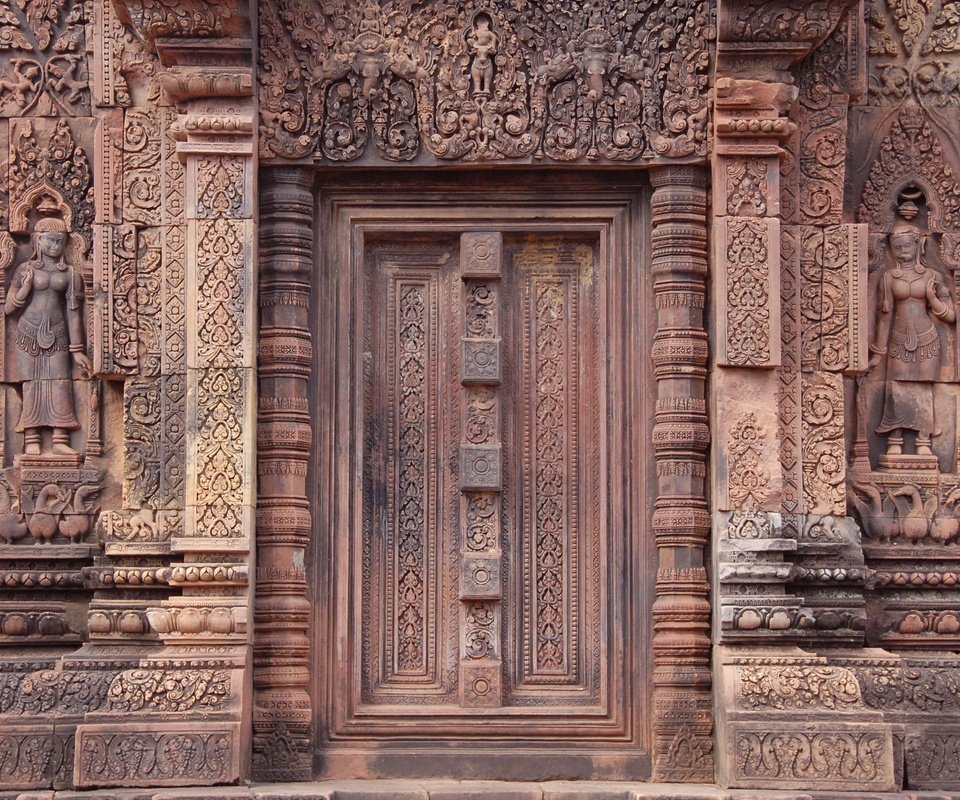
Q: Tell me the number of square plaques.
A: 5